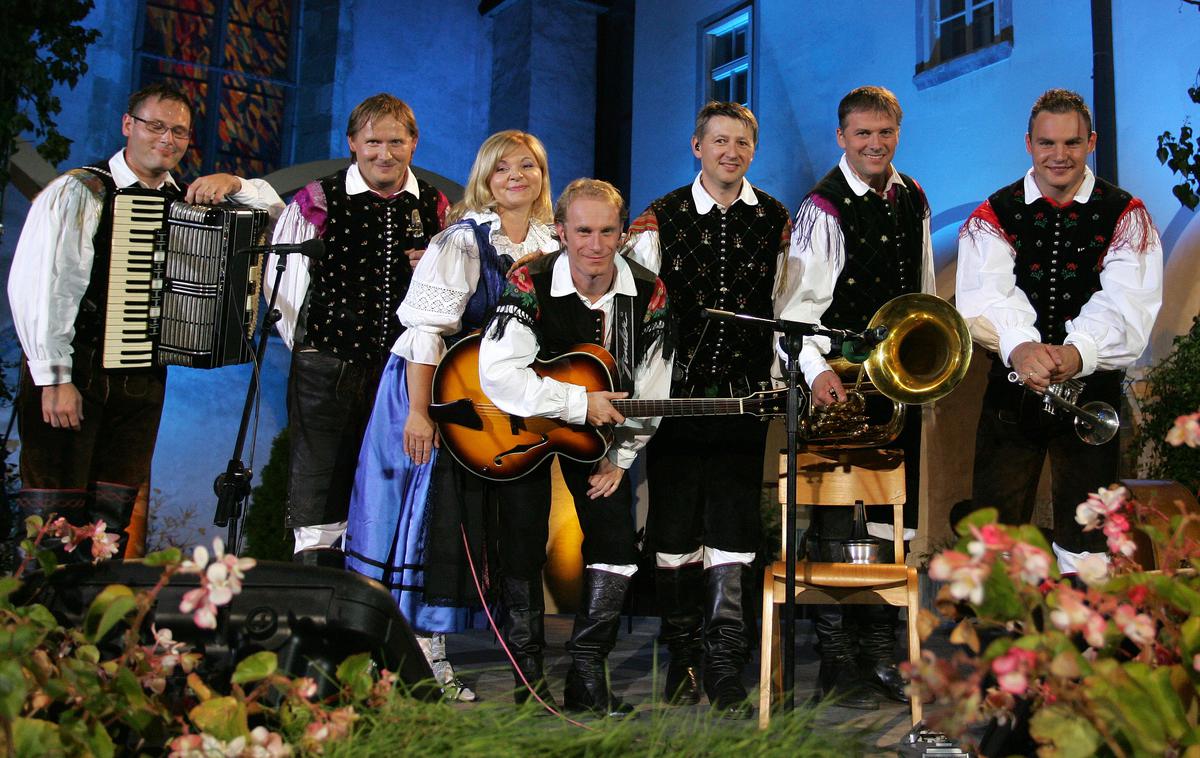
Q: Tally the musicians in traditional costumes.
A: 7